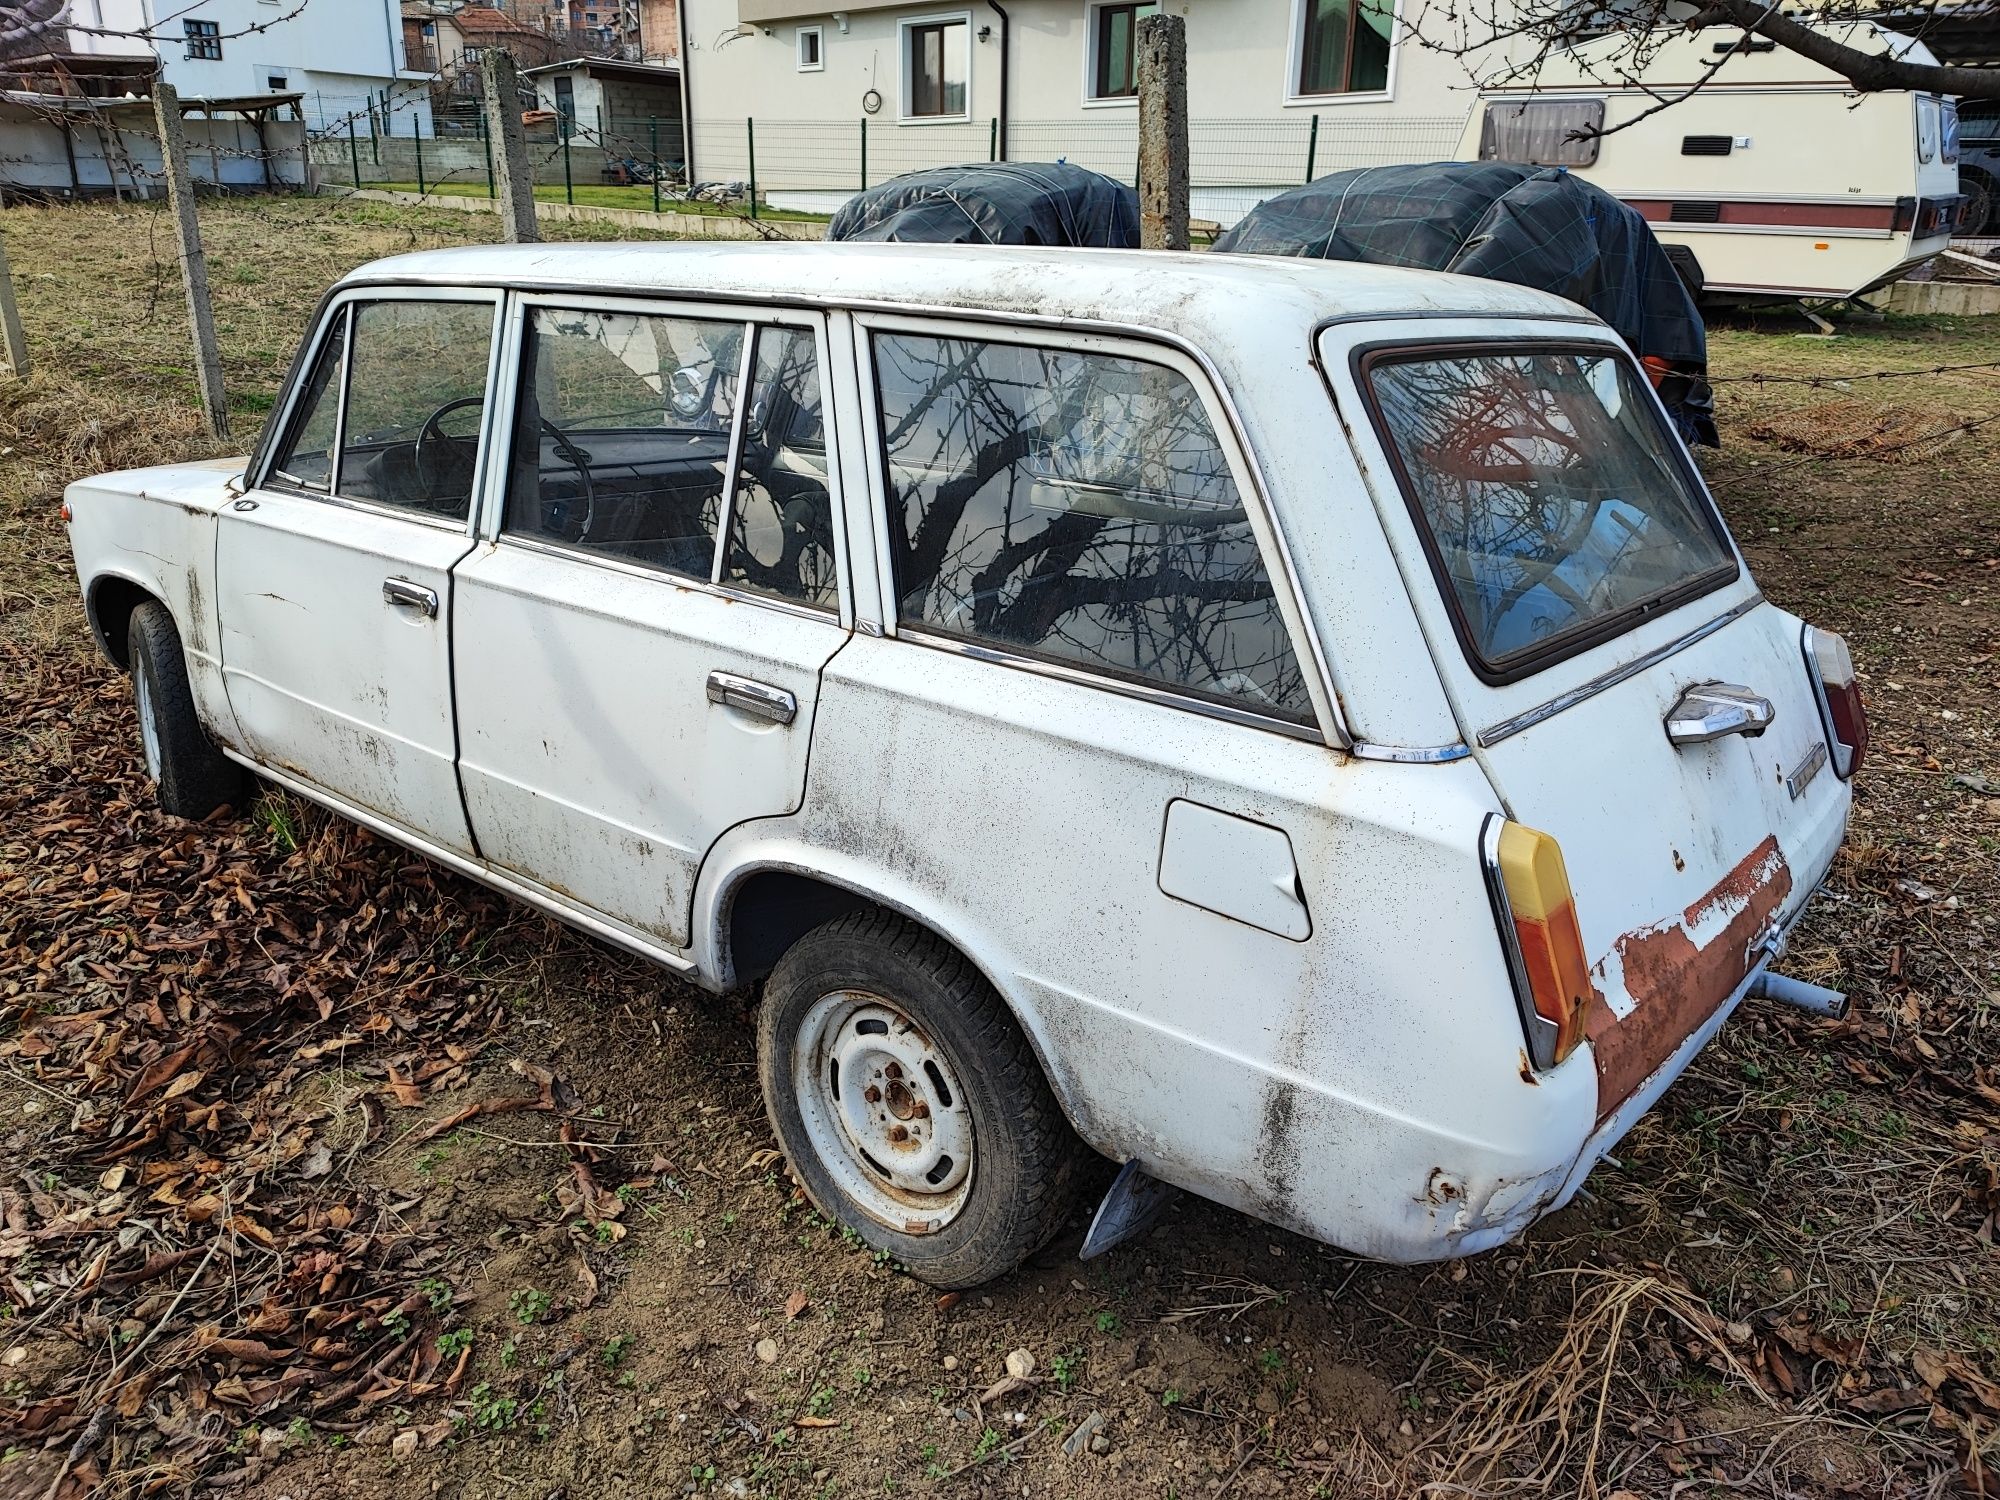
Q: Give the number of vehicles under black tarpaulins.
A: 2